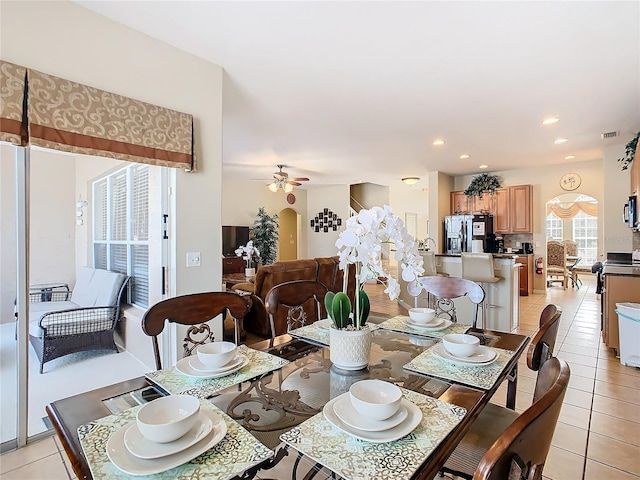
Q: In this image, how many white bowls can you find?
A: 5